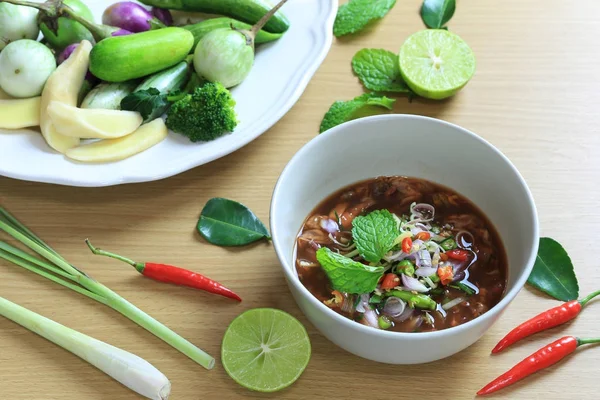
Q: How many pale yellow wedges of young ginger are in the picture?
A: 4